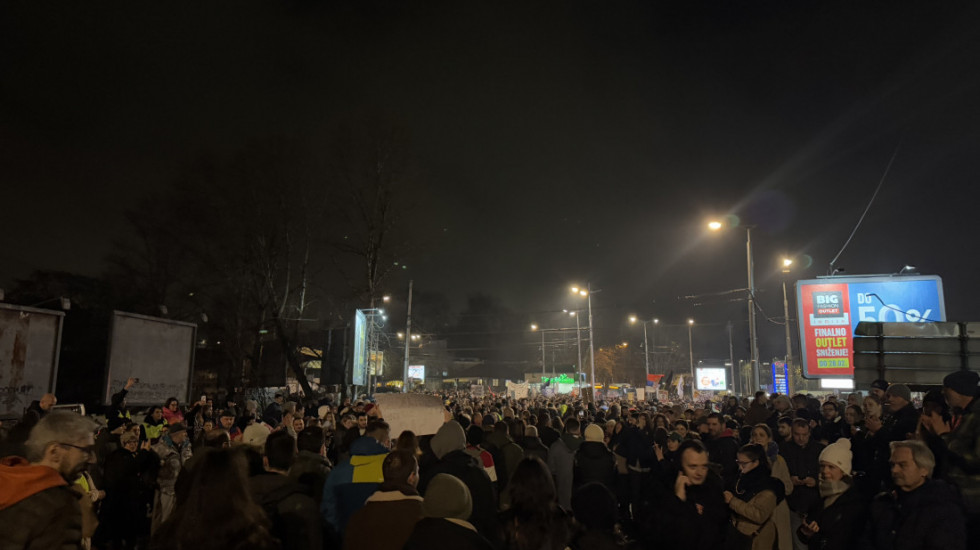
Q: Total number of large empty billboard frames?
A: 2